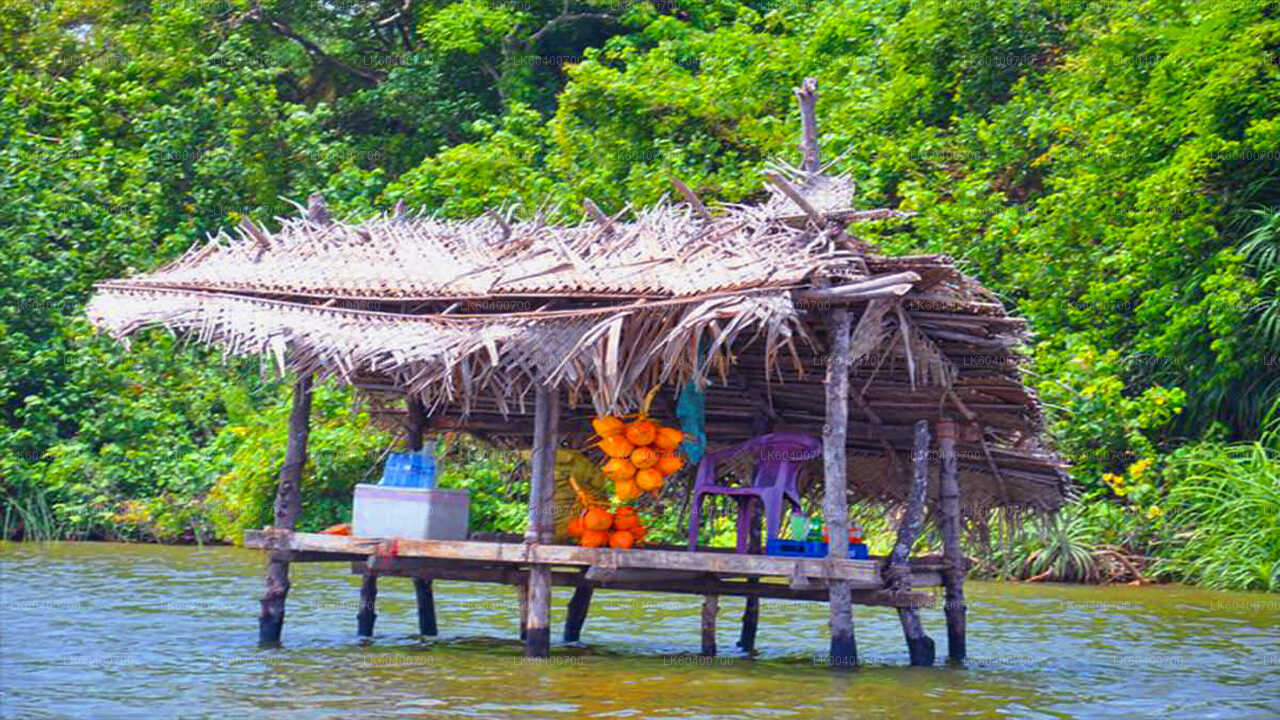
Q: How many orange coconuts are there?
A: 15